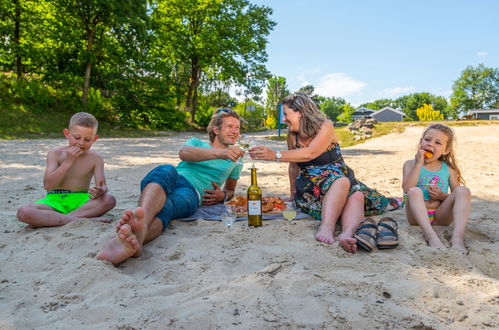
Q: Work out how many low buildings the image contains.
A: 3